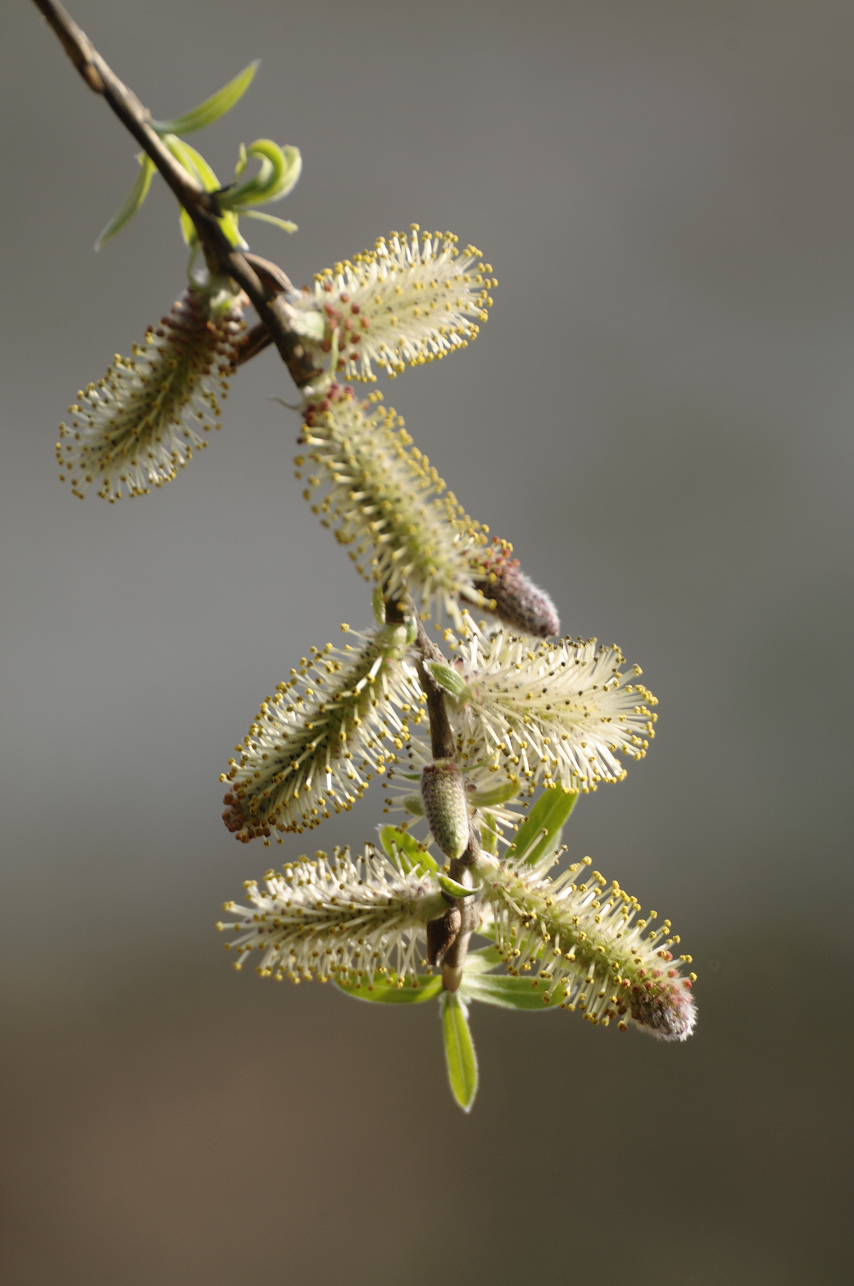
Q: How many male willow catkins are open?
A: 7